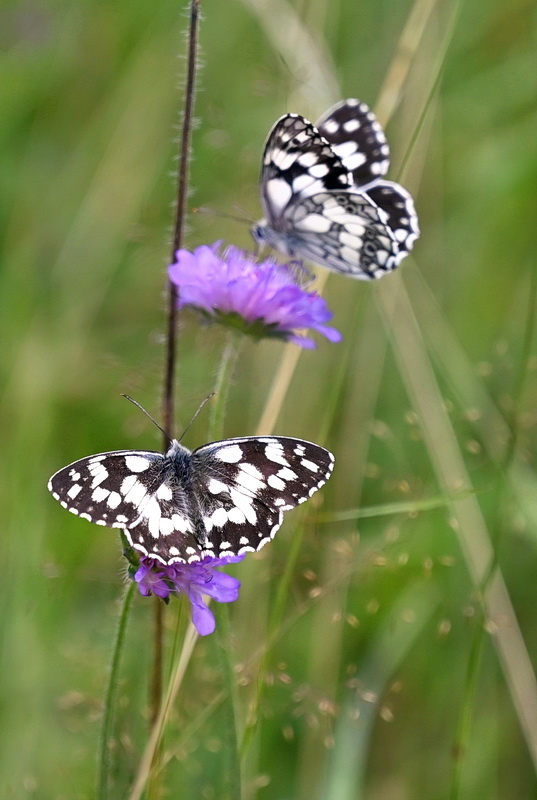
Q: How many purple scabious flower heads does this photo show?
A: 2